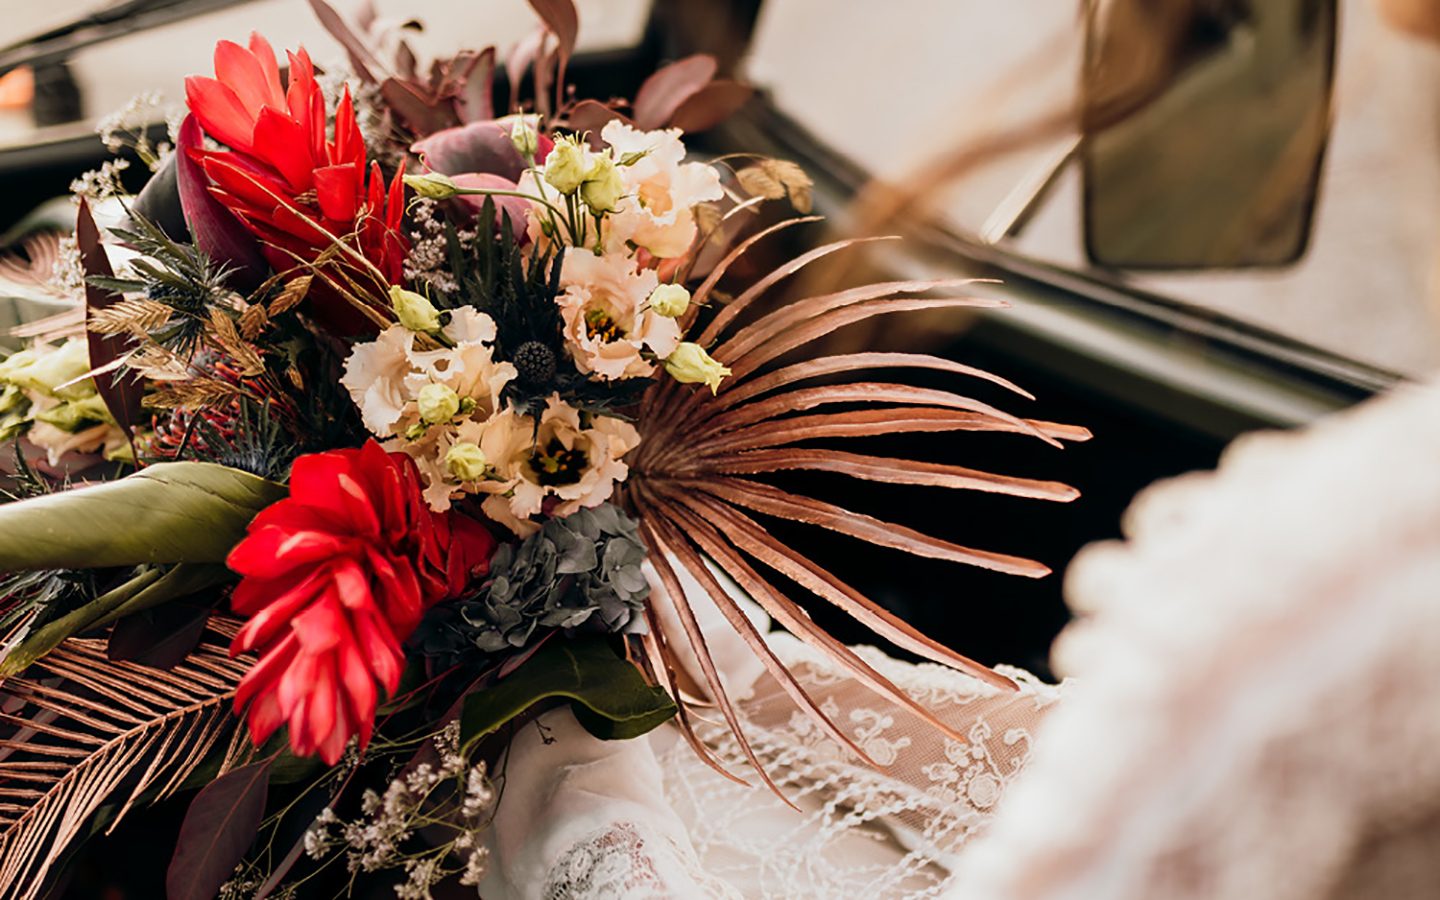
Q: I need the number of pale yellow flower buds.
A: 9